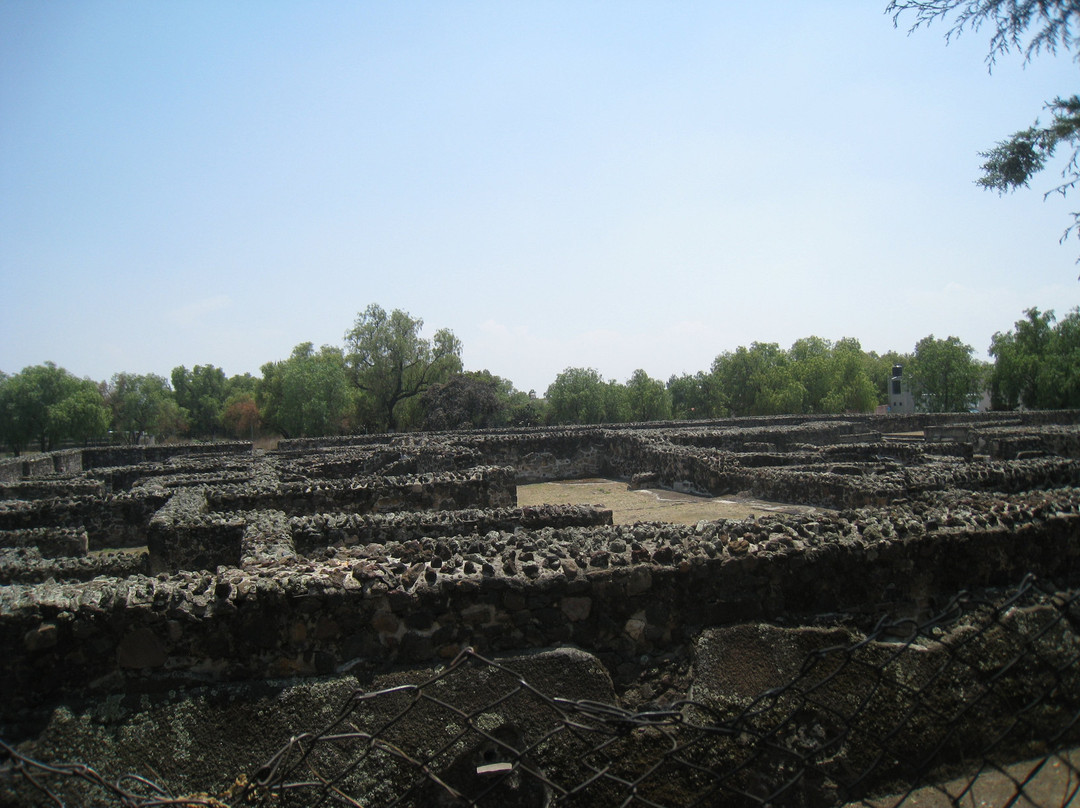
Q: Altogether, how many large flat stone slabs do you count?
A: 2